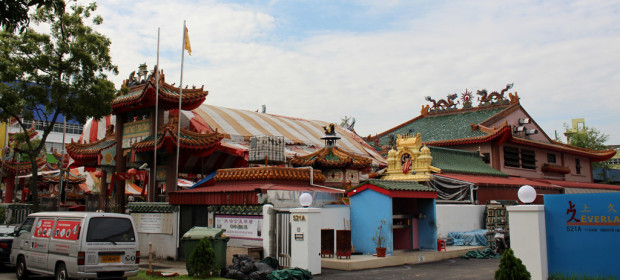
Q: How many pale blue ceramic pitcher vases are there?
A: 0